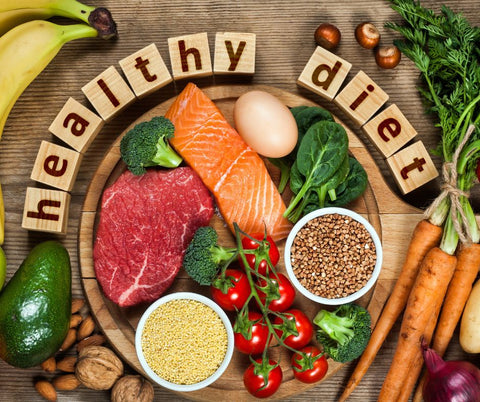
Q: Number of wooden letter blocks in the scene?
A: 11